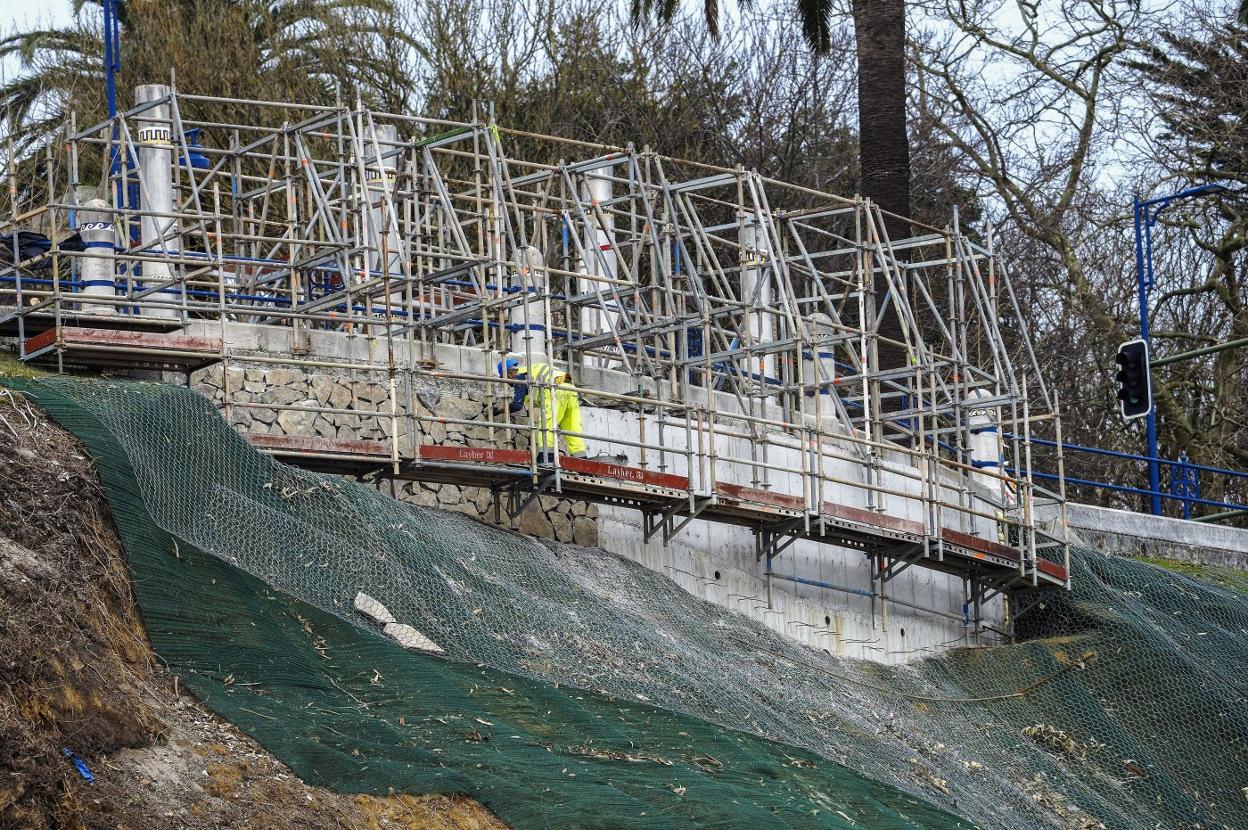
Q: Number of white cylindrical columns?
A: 8